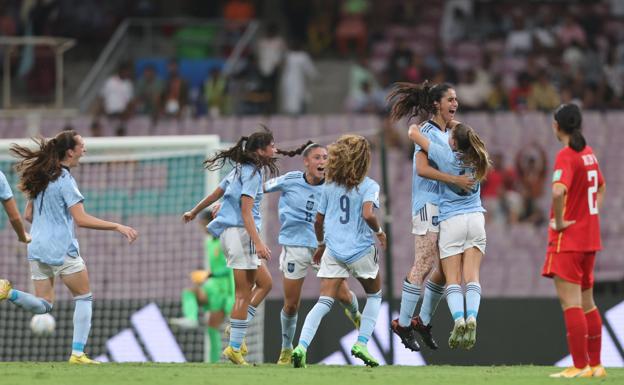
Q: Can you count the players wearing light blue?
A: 7